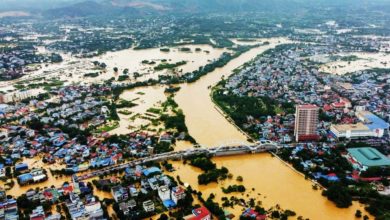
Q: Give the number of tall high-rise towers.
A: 1